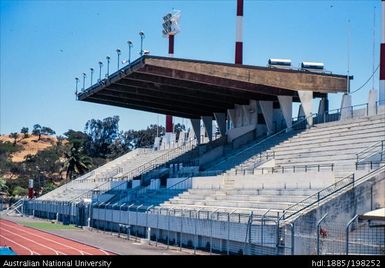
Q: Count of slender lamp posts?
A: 8